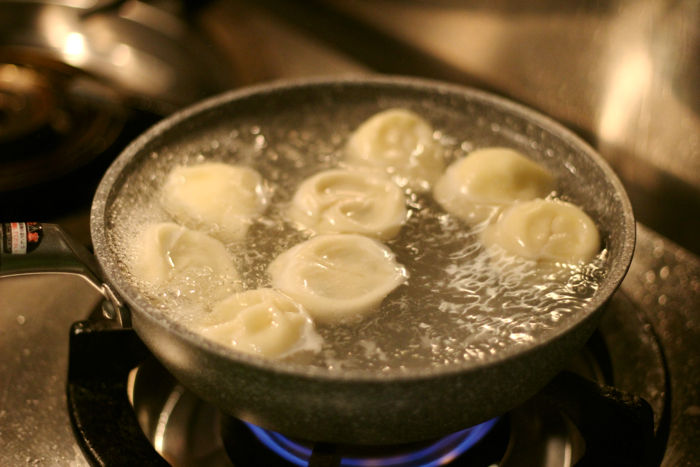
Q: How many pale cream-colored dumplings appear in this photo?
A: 8